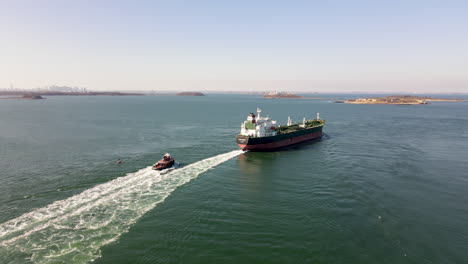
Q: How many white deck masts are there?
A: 3